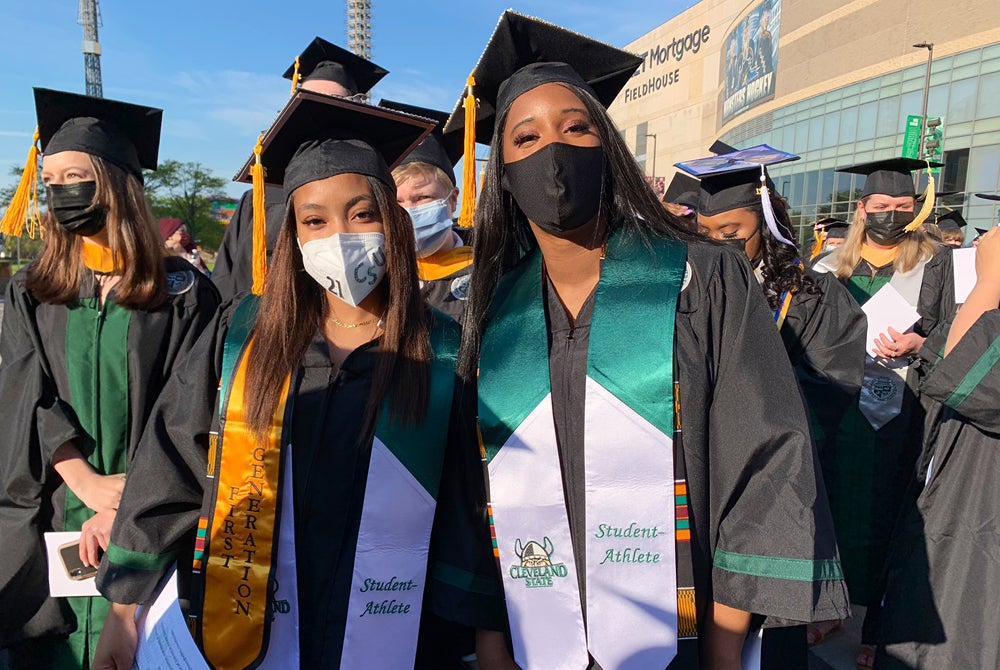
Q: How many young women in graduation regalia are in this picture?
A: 5